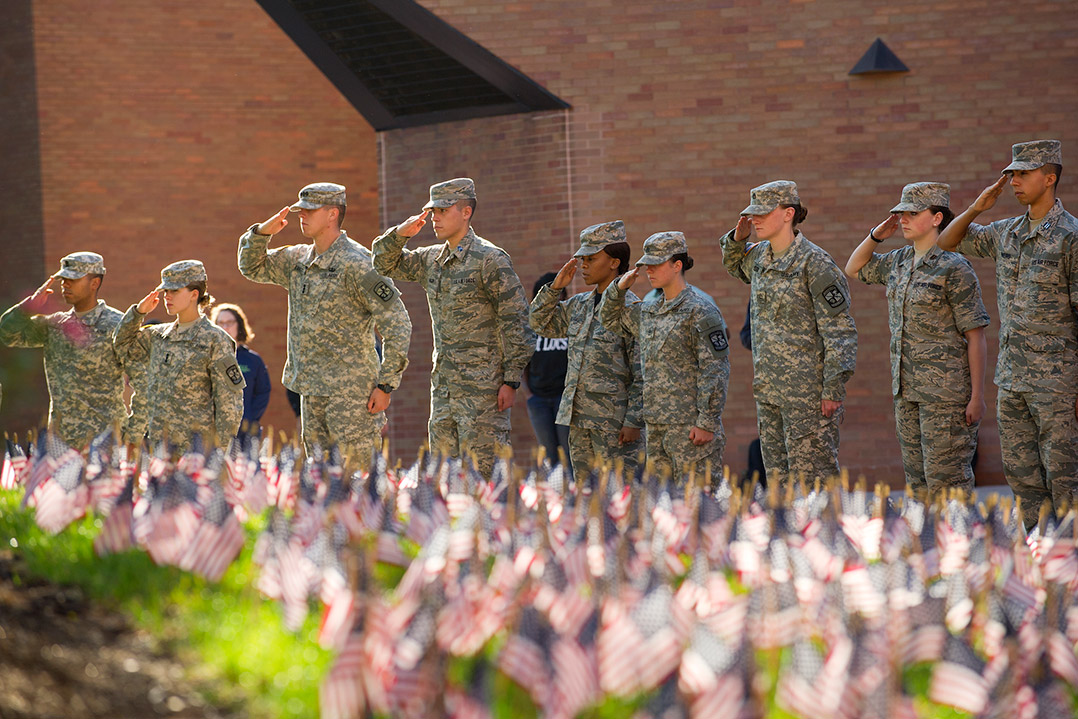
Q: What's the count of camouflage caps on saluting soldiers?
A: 9